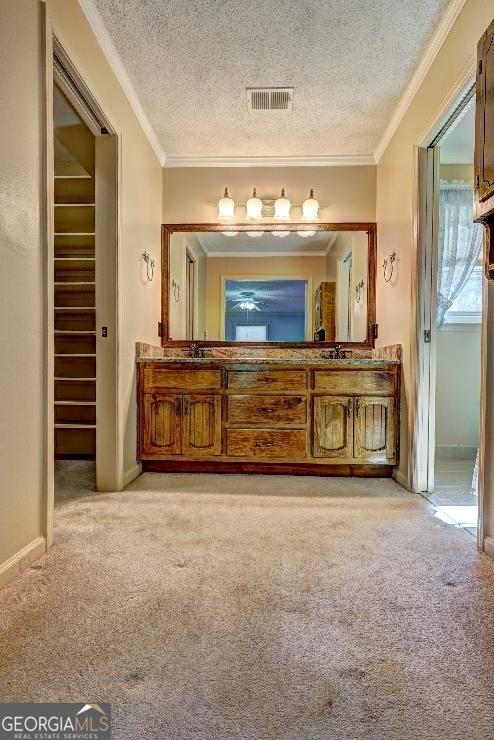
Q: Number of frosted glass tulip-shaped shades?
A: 4